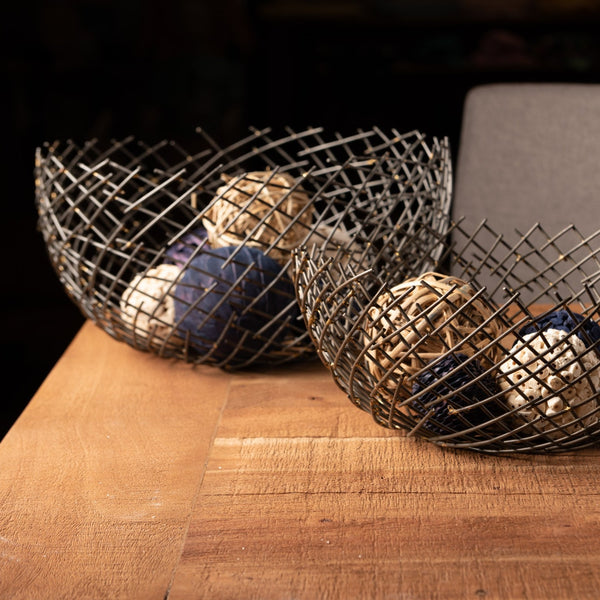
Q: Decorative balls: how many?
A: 9